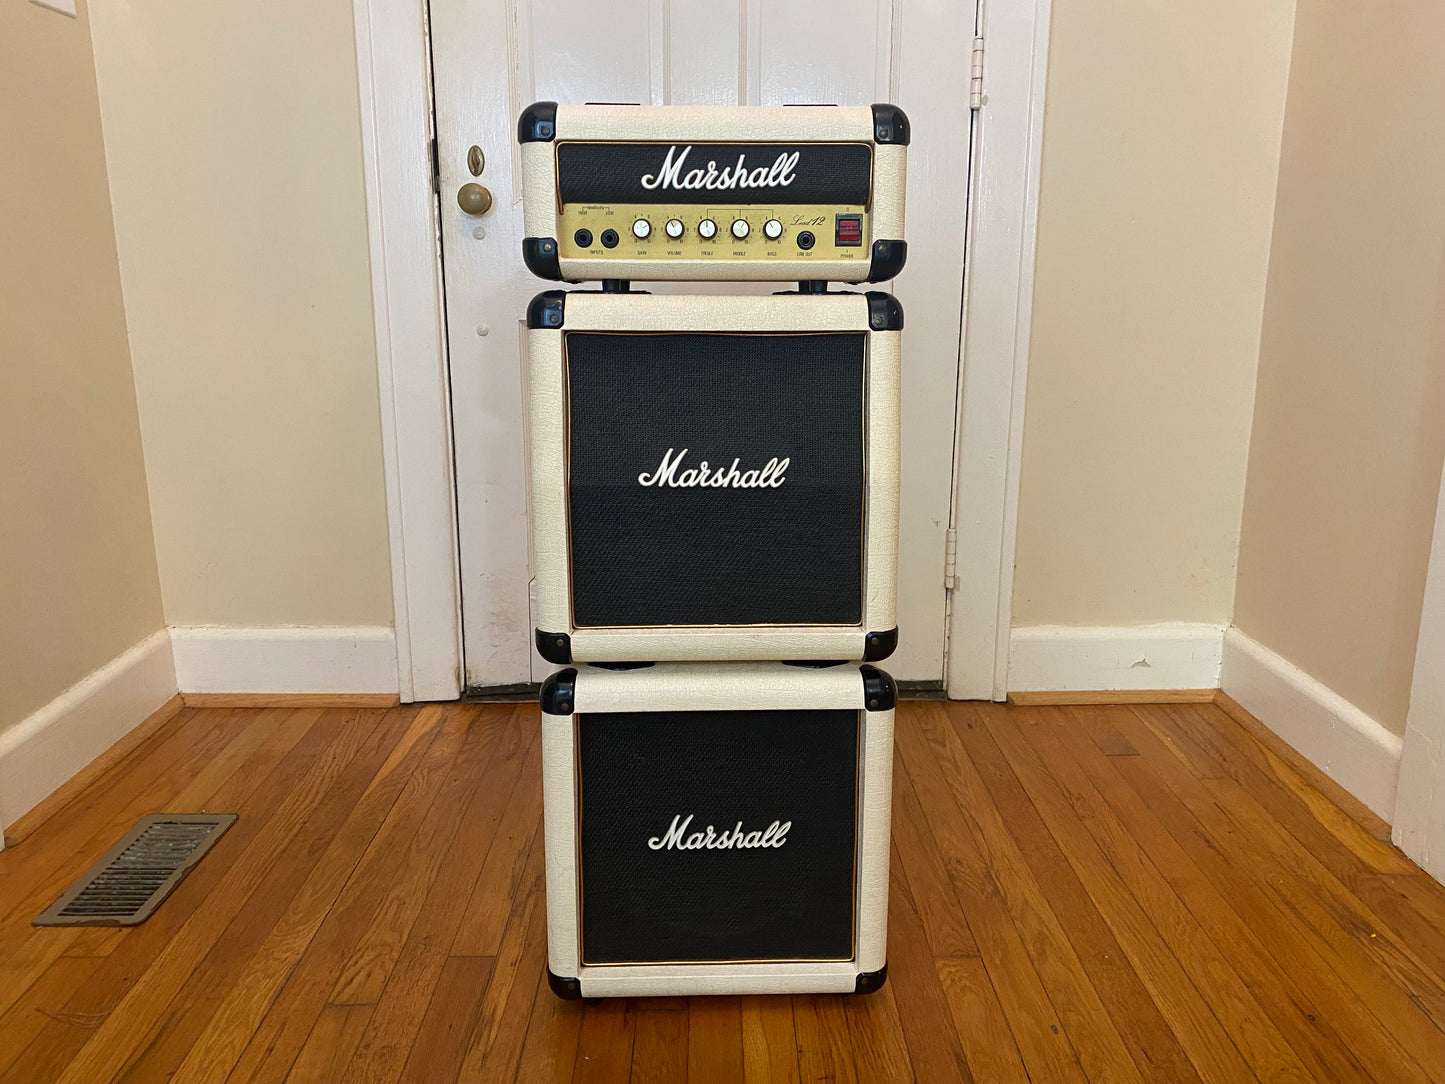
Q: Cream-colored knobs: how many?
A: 5